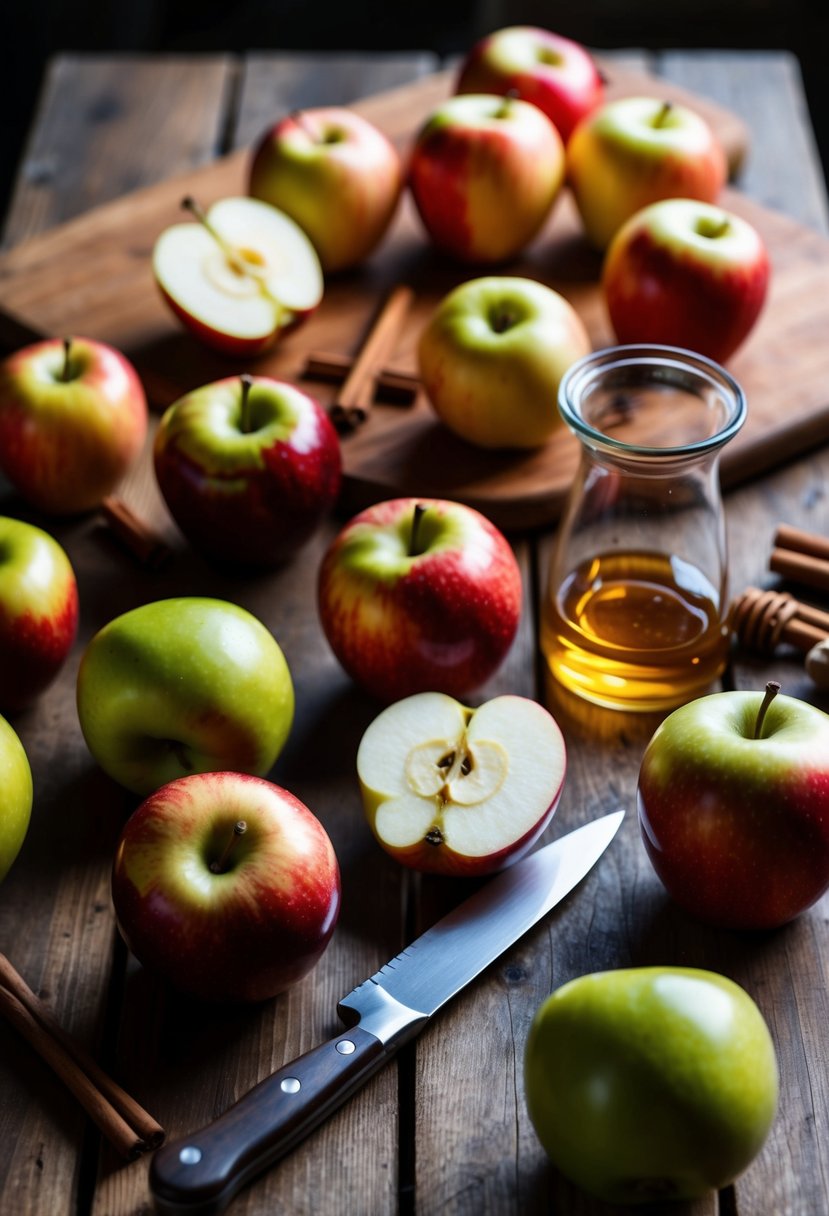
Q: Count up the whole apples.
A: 15